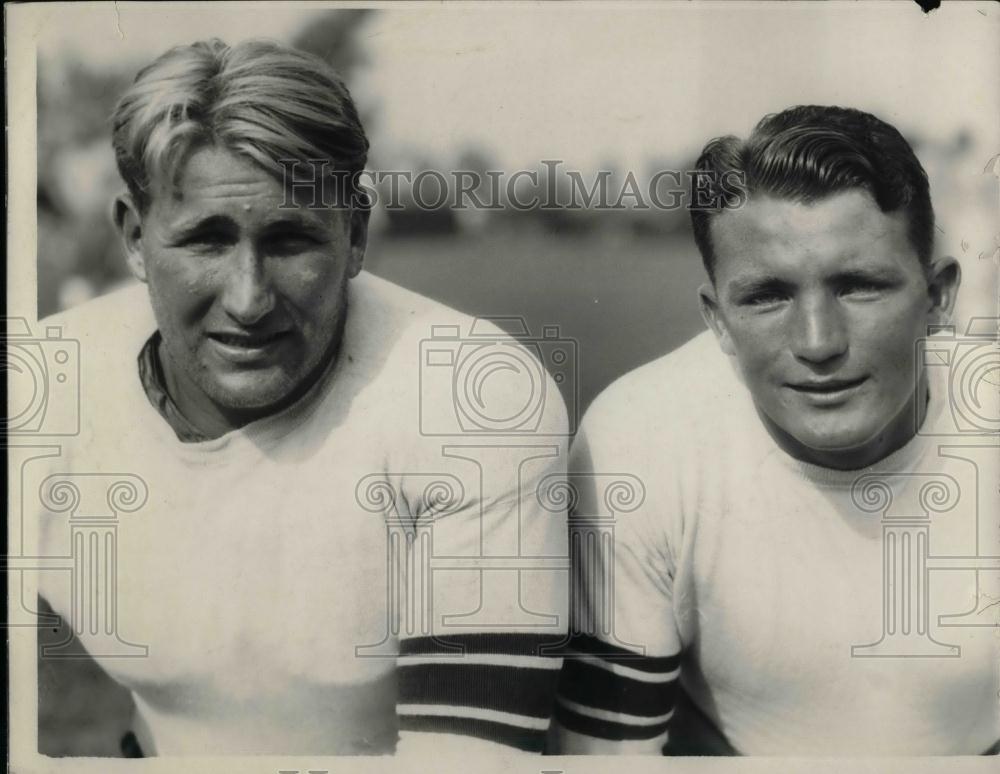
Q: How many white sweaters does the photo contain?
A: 2